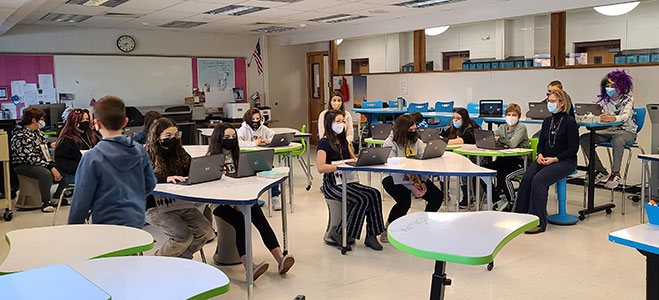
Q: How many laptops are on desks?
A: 11